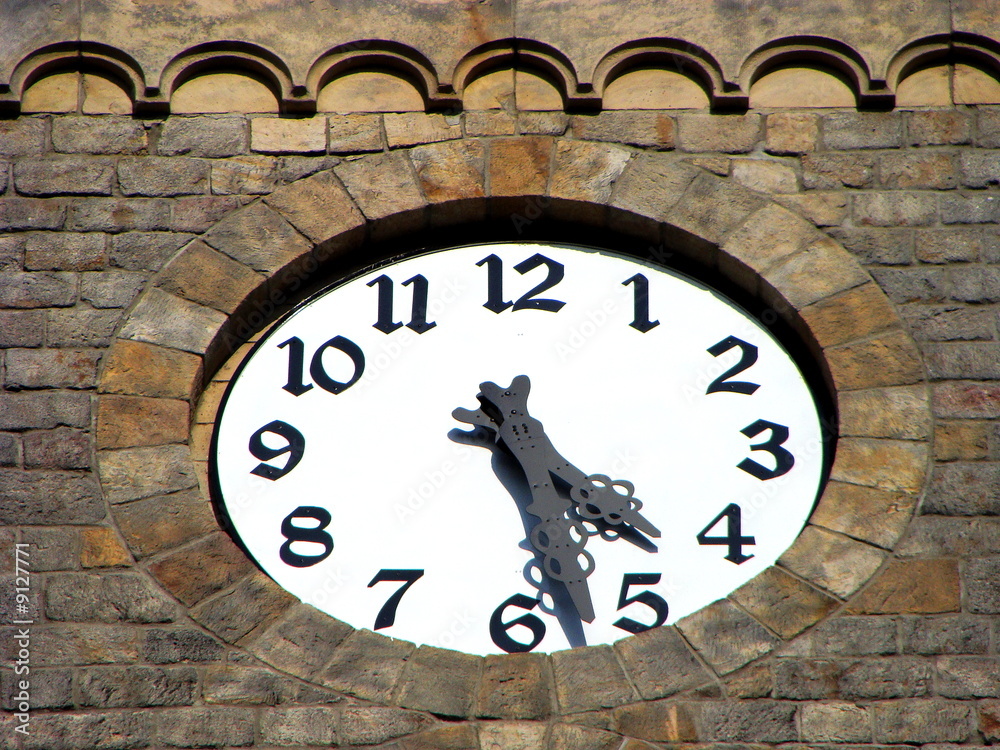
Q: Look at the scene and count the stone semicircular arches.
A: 7